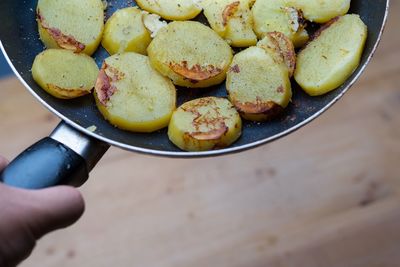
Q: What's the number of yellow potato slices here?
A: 13